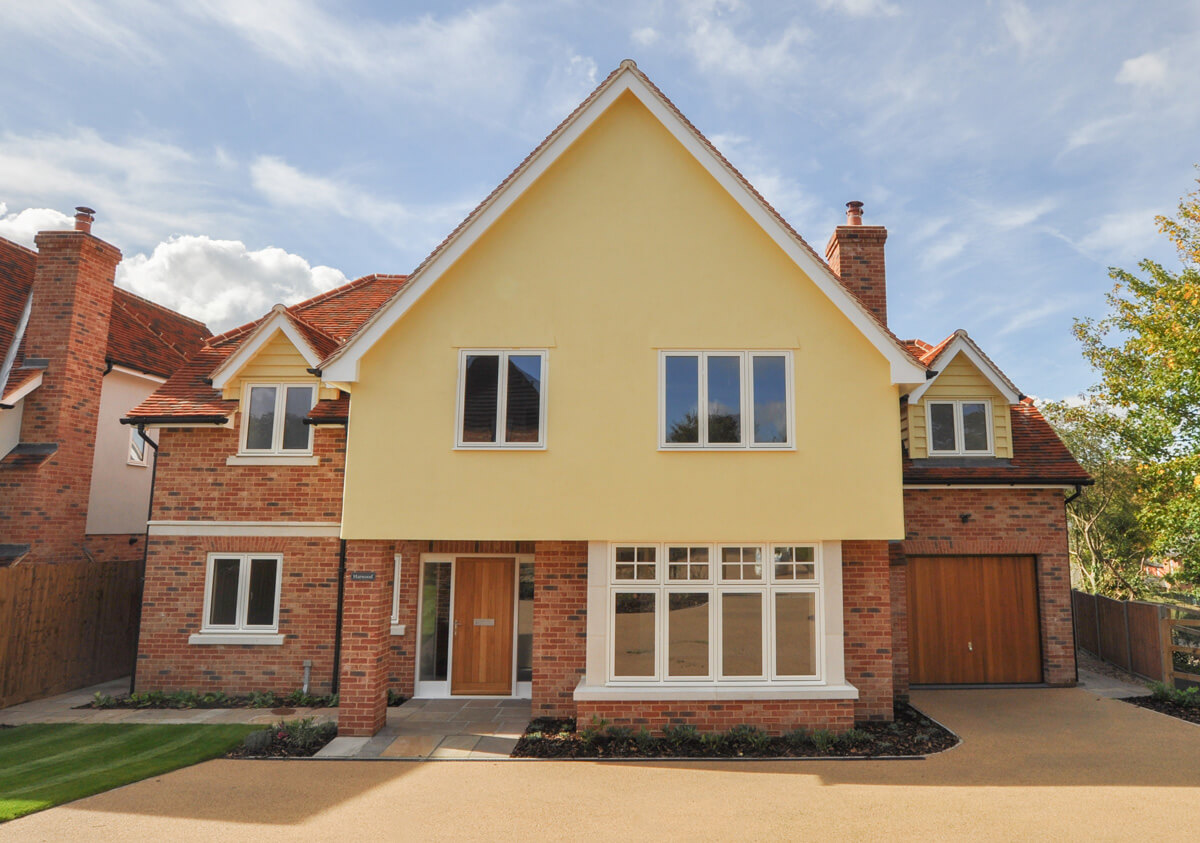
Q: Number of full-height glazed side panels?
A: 2